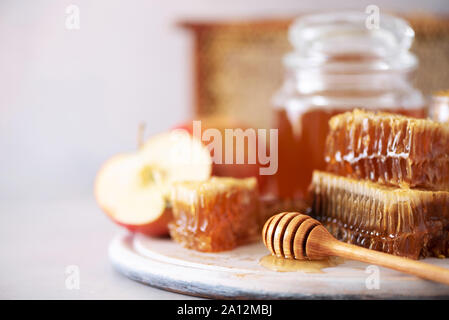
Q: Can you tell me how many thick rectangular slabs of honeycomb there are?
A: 3